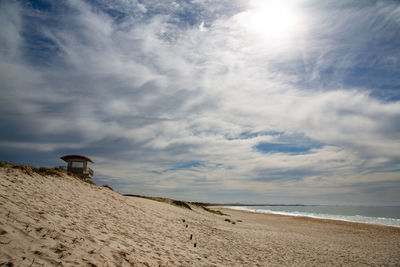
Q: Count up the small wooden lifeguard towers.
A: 1